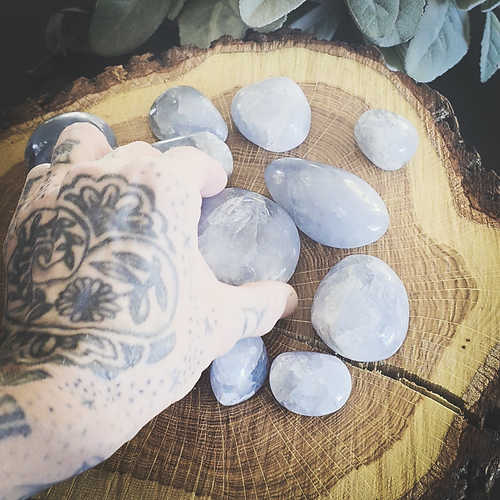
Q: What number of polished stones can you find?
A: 10